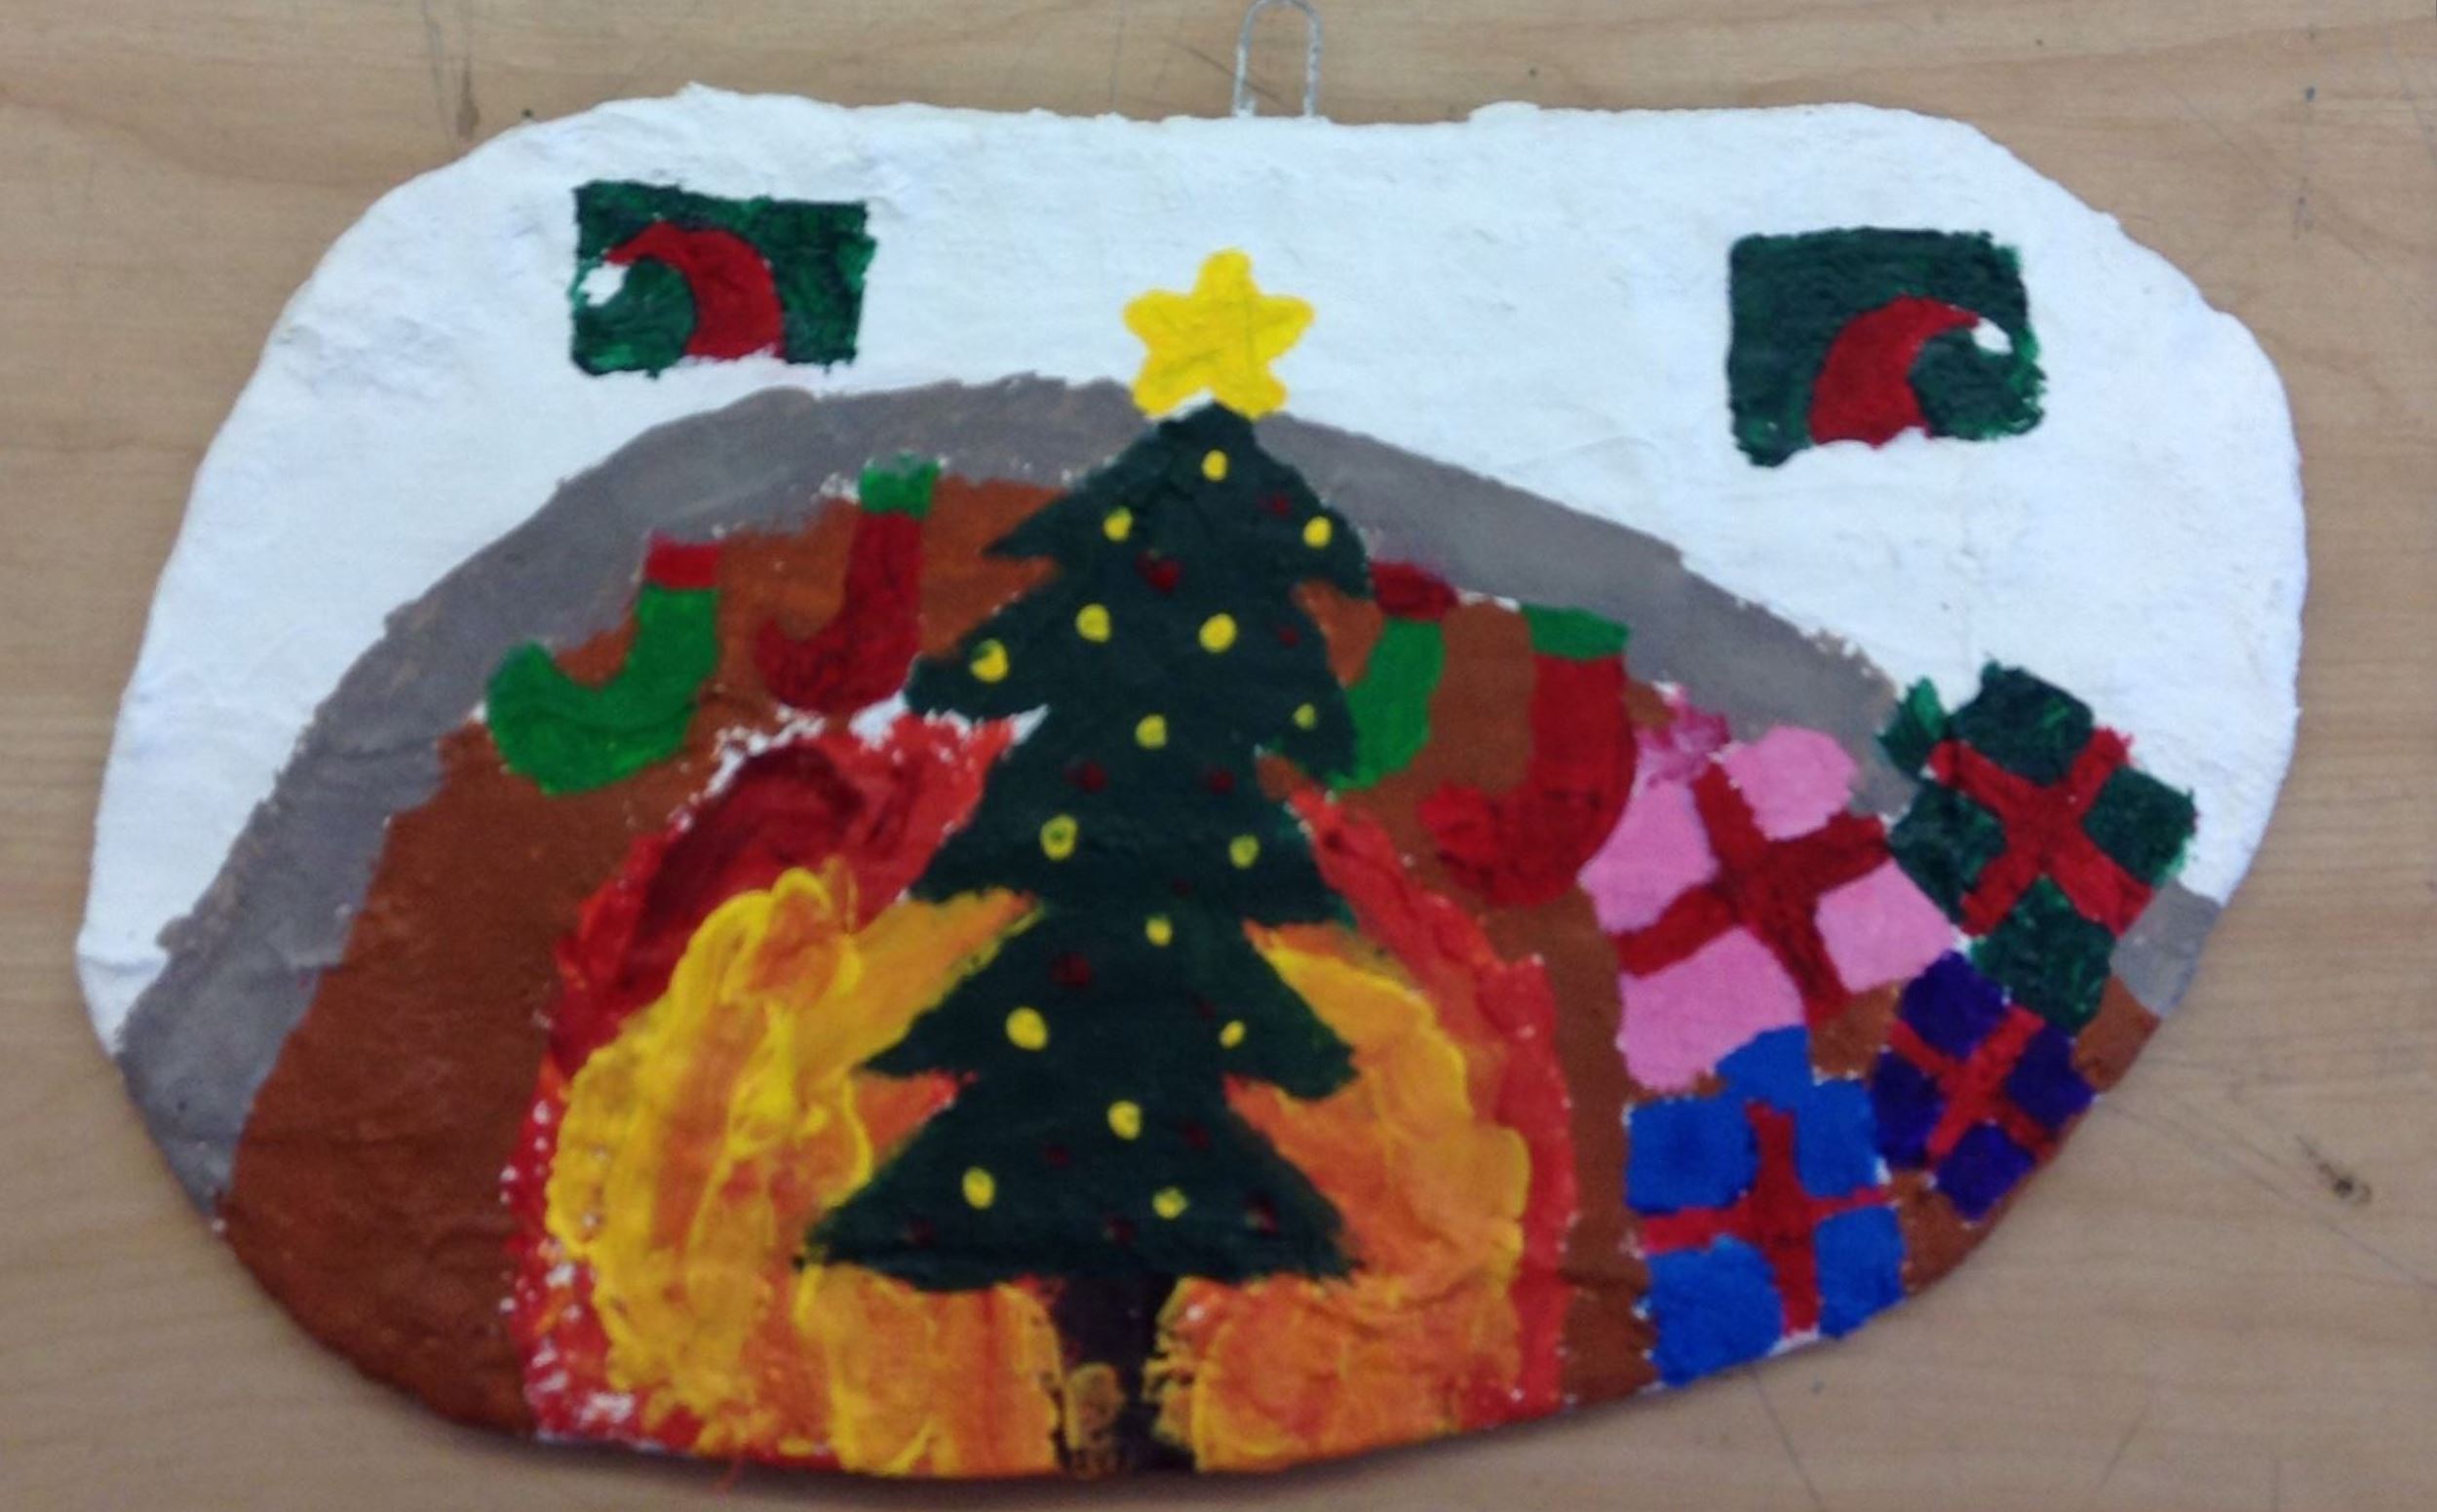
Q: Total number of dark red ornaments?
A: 13